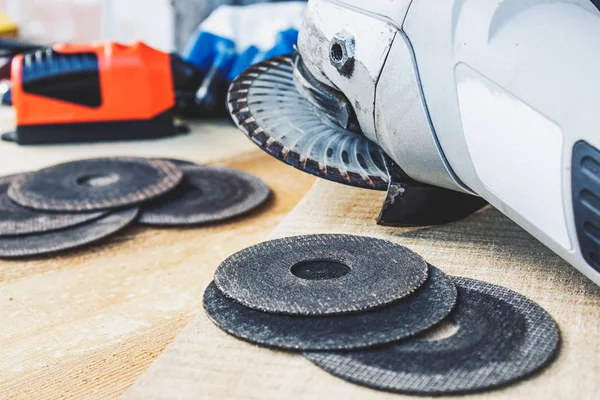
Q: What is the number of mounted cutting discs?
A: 1